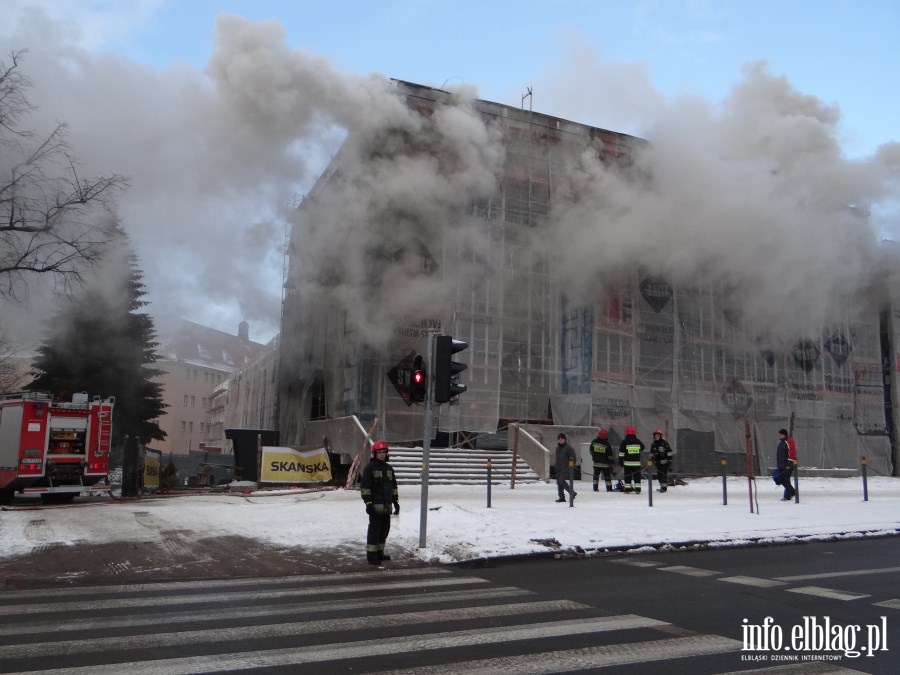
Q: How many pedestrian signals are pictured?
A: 1